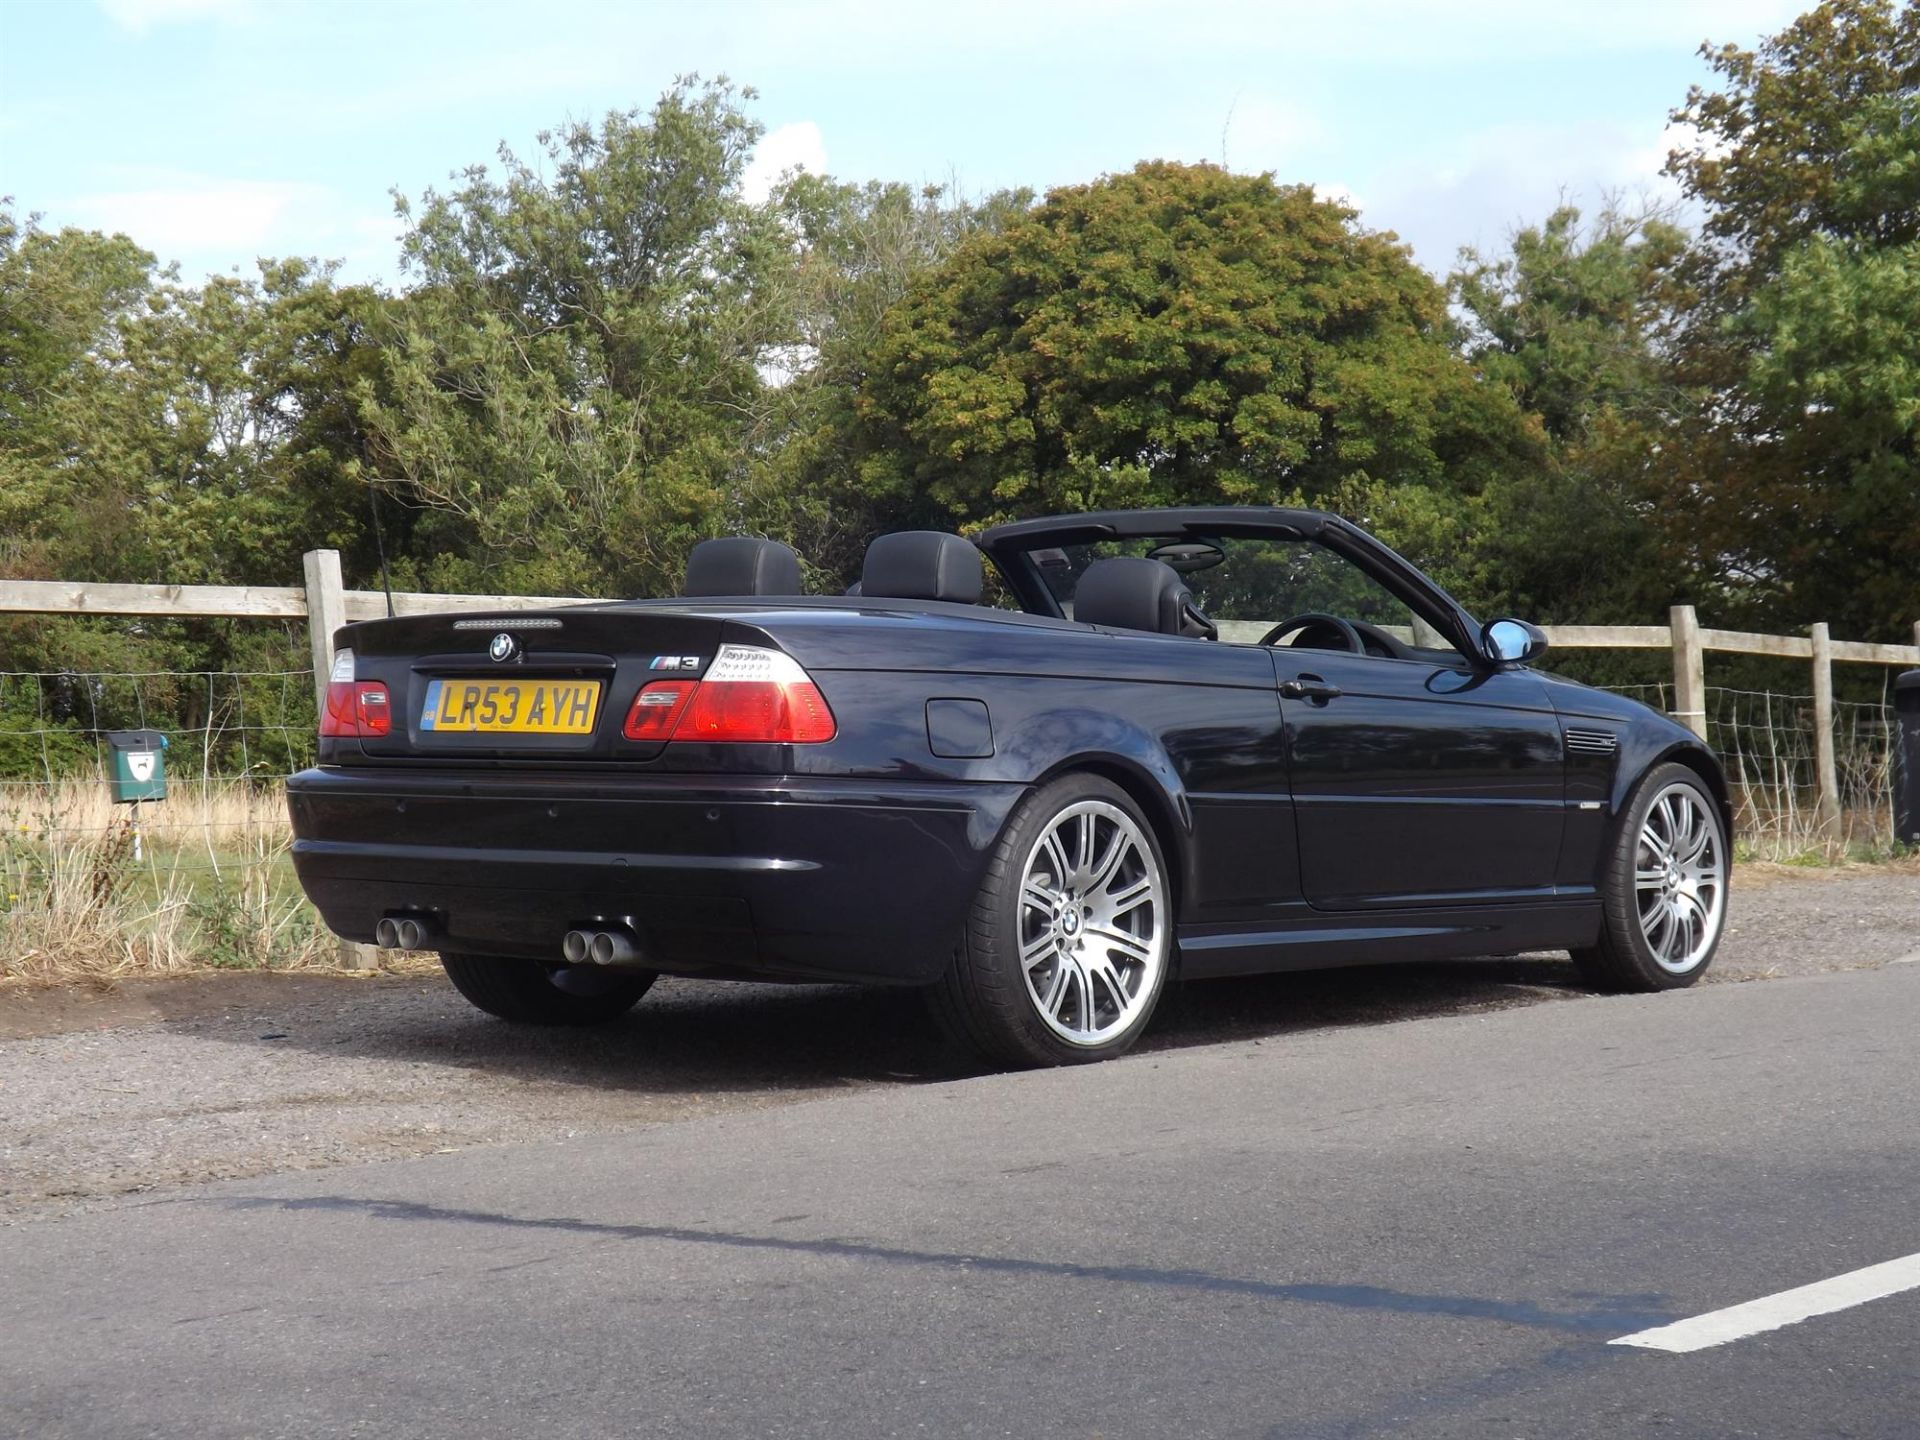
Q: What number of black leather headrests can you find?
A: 3